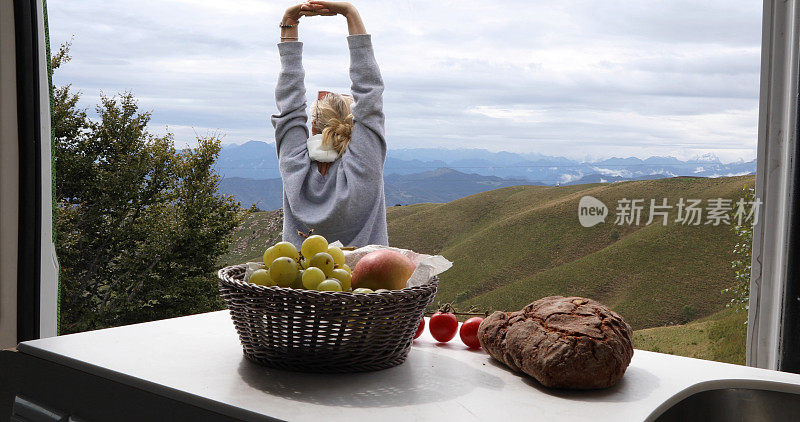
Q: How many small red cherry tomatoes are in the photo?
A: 3